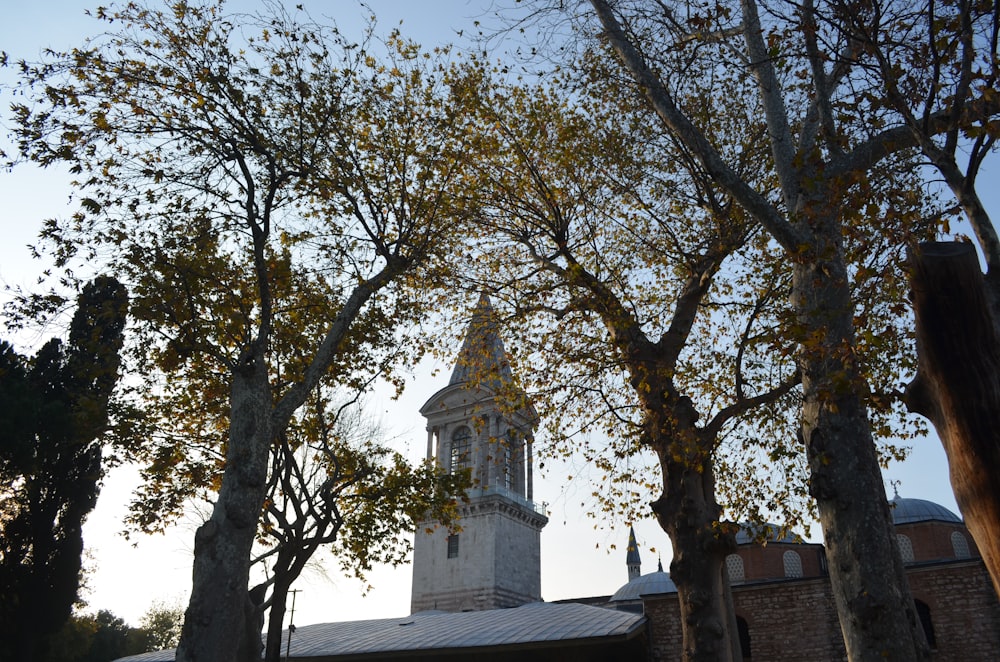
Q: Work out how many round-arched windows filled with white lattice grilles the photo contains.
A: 4